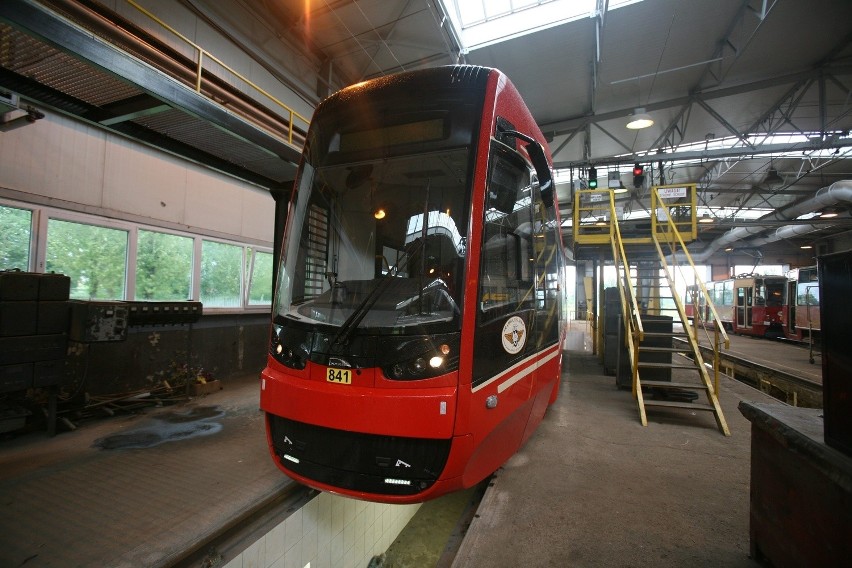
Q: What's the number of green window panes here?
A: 5